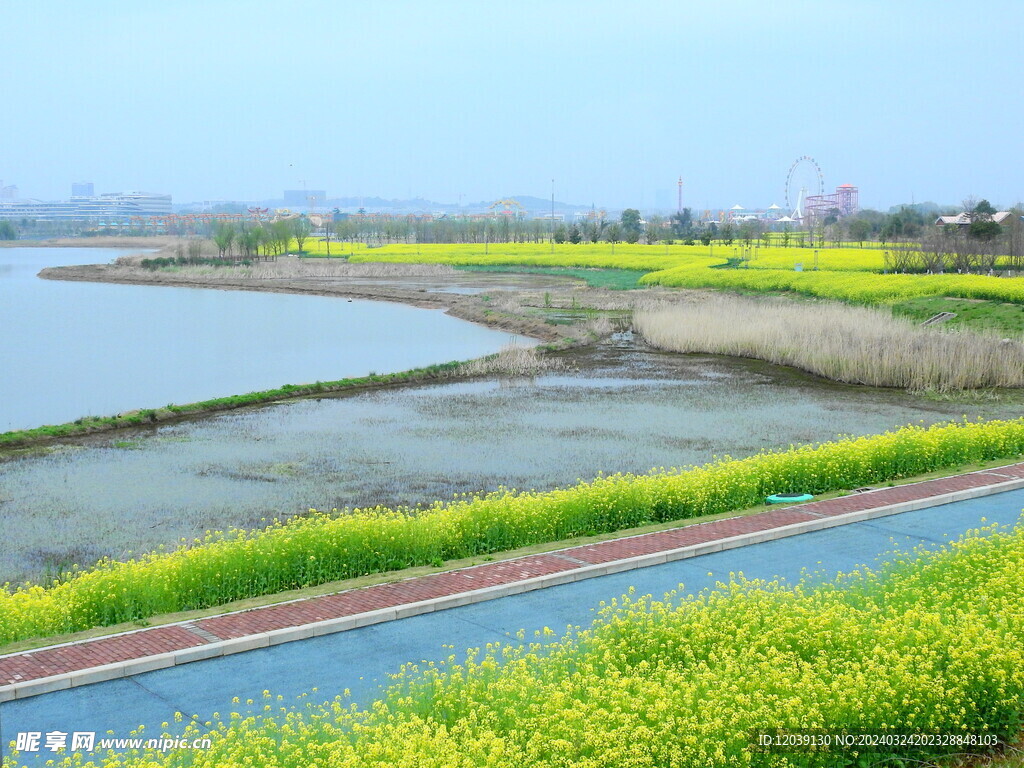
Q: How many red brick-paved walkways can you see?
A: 1